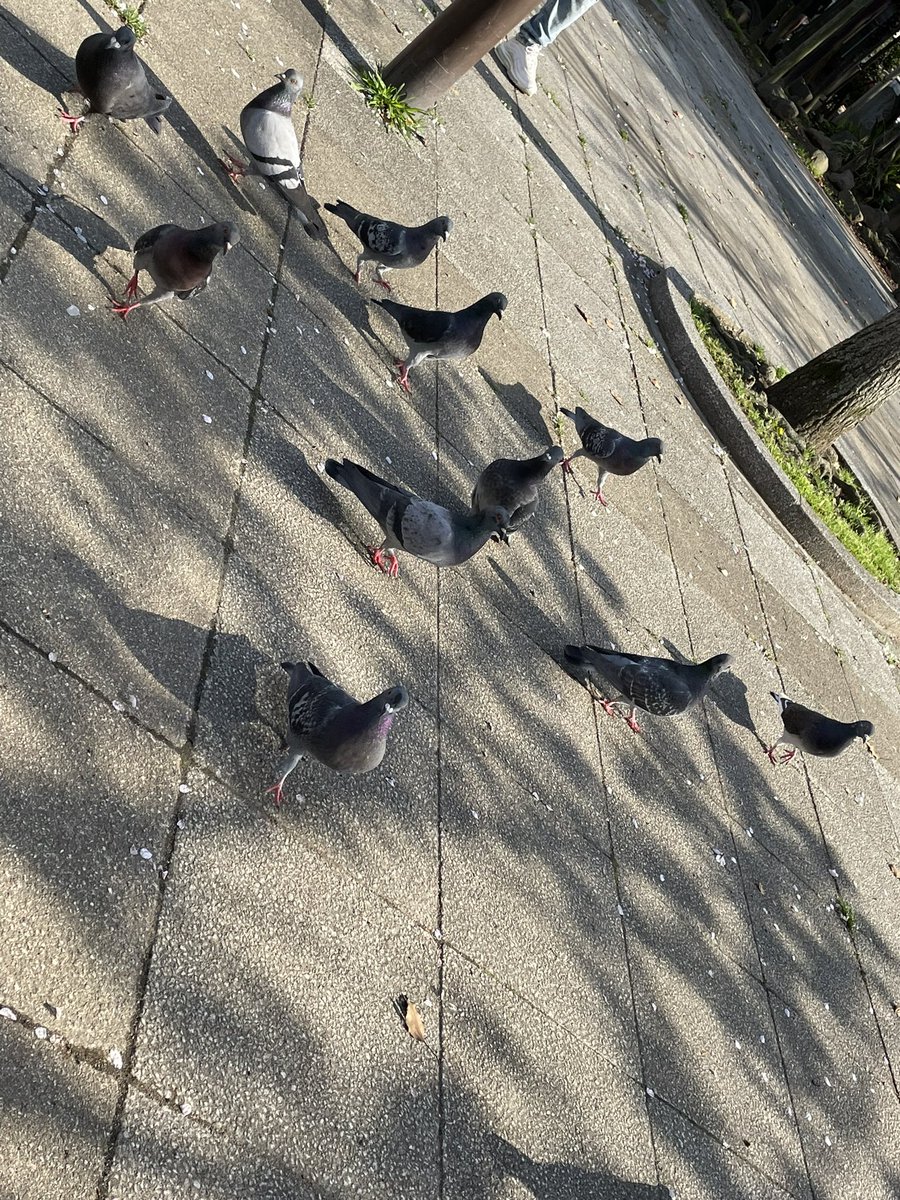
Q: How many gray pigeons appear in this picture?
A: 11